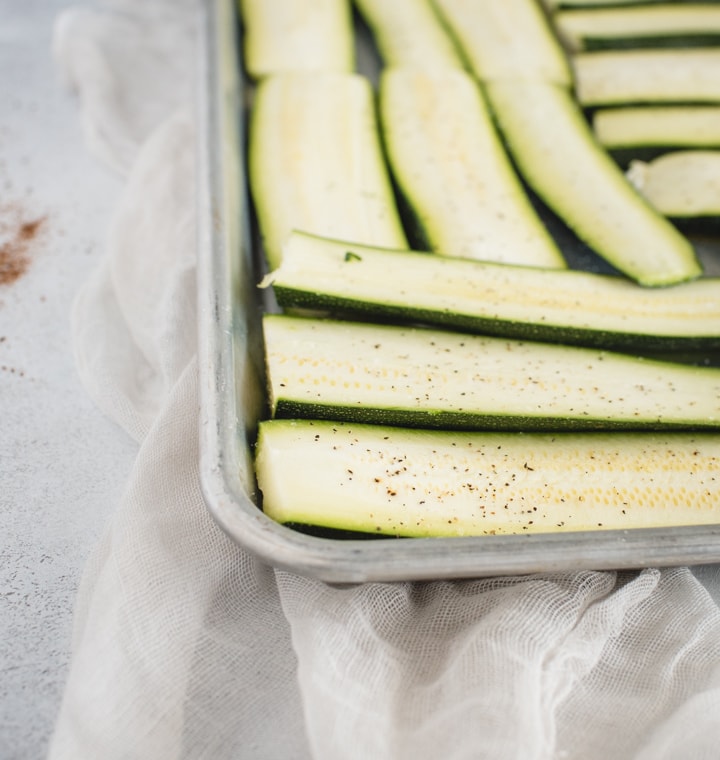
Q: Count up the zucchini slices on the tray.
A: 14